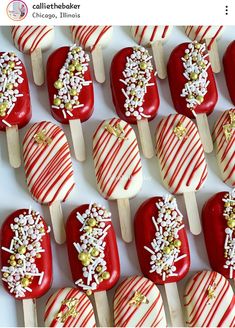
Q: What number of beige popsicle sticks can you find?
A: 14